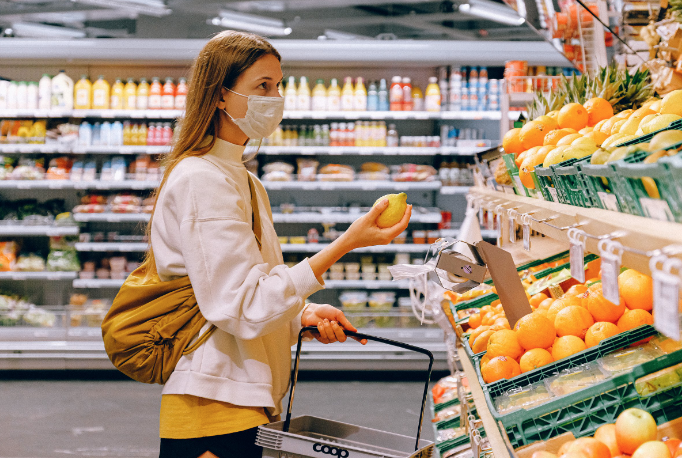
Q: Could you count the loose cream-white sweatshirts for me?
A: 1